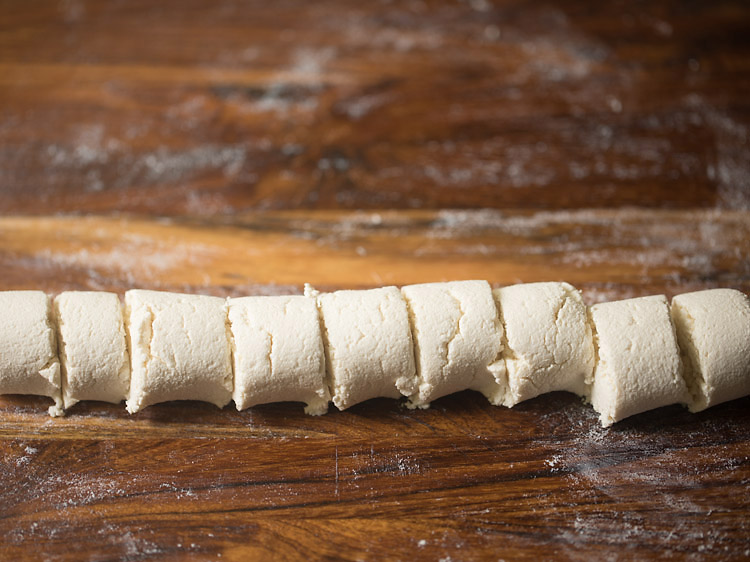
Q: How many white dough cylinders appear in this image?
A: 9